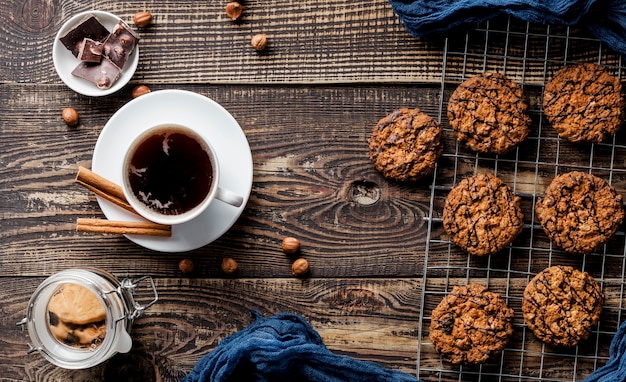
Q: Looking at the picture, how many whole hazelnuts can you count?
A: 9